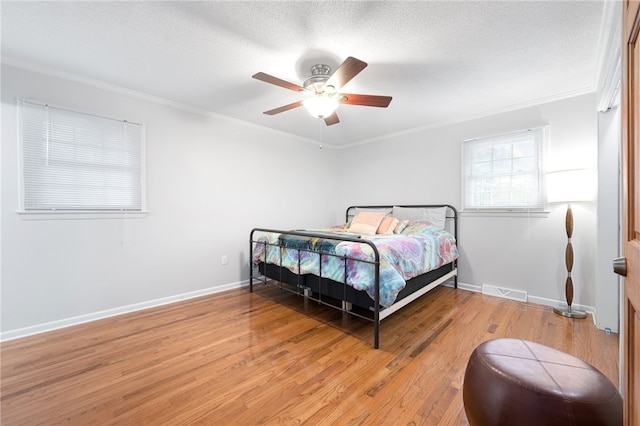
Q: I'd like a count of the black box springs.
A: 2